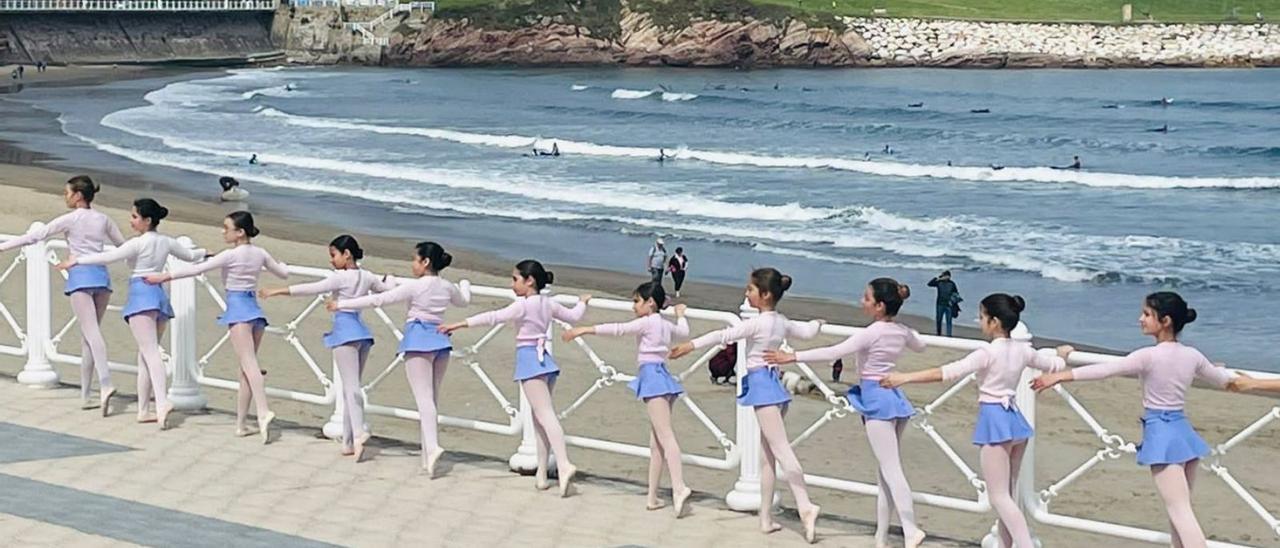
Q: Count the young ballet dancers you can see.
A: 11